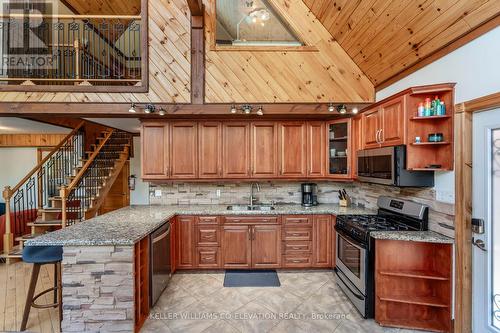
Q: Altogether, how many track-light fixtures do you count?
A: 3